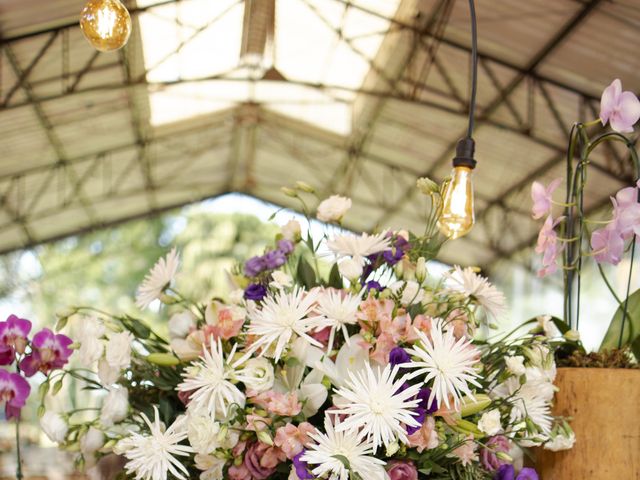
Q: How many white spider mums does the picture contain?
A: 11